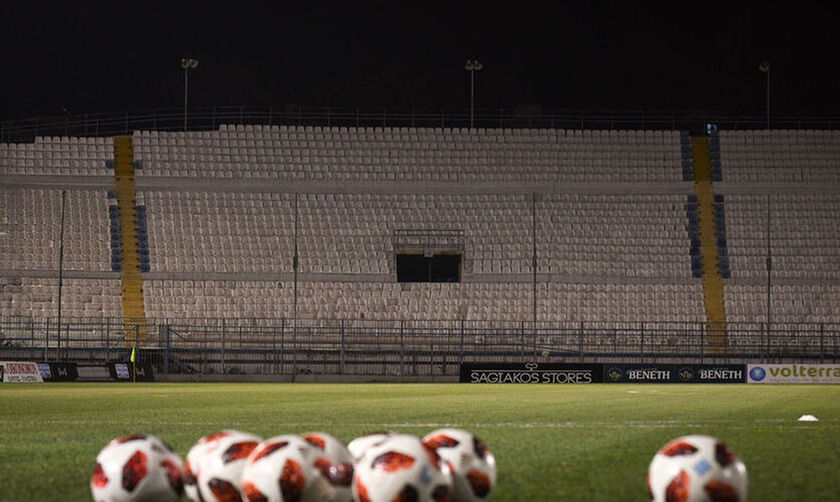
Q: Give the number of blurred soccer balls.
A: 9